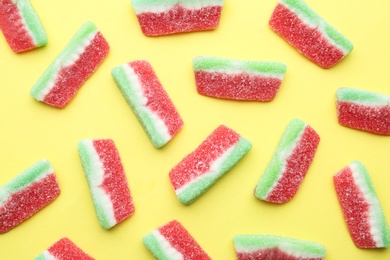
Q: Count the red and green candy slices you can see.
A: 15